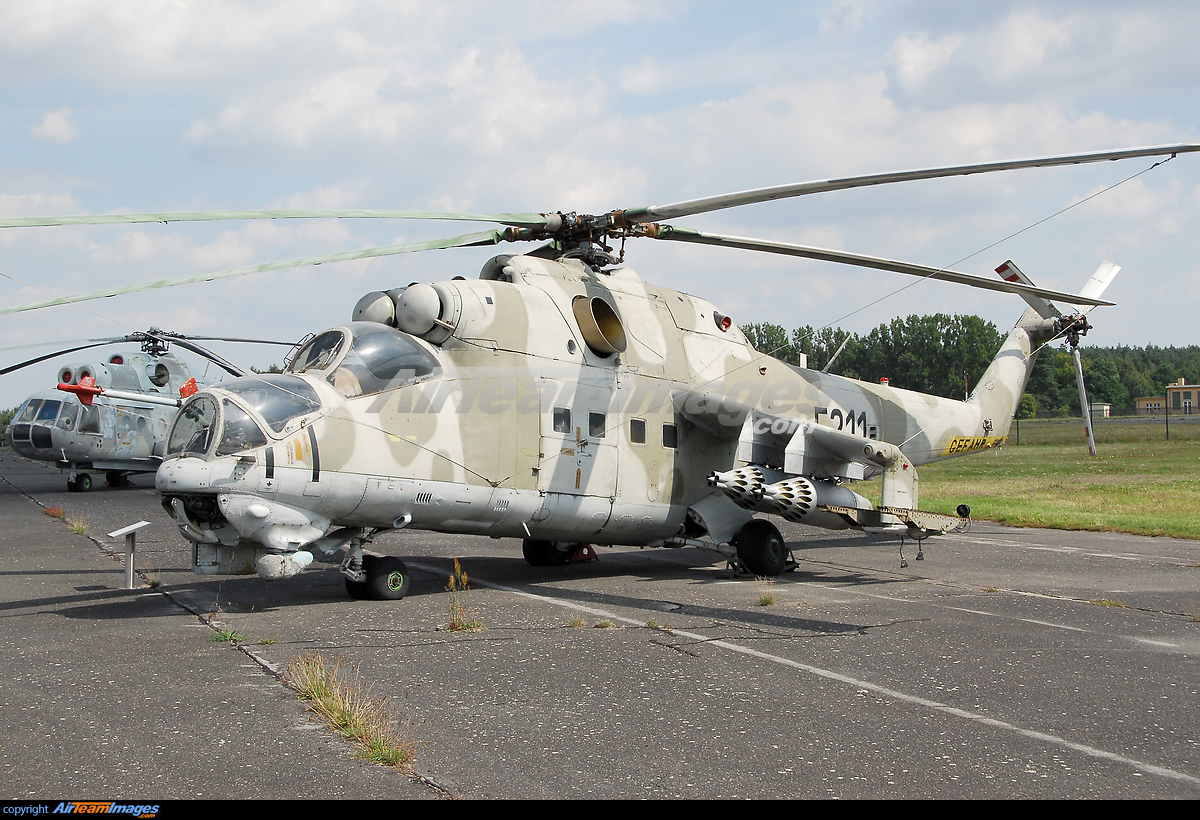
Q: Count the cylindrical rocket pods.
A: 2